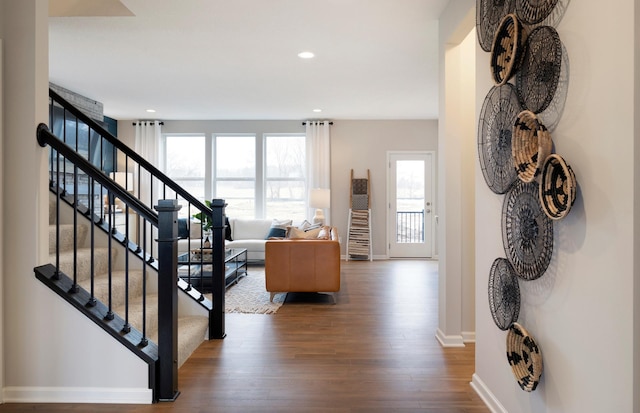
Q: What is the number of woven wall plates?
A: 10